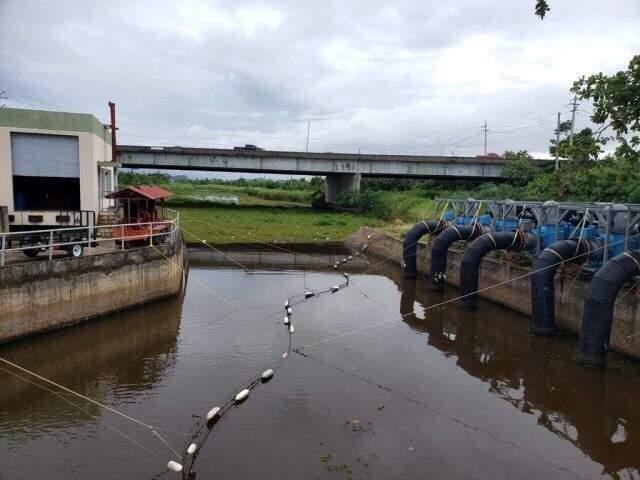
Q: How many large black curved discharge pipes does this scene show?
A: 5